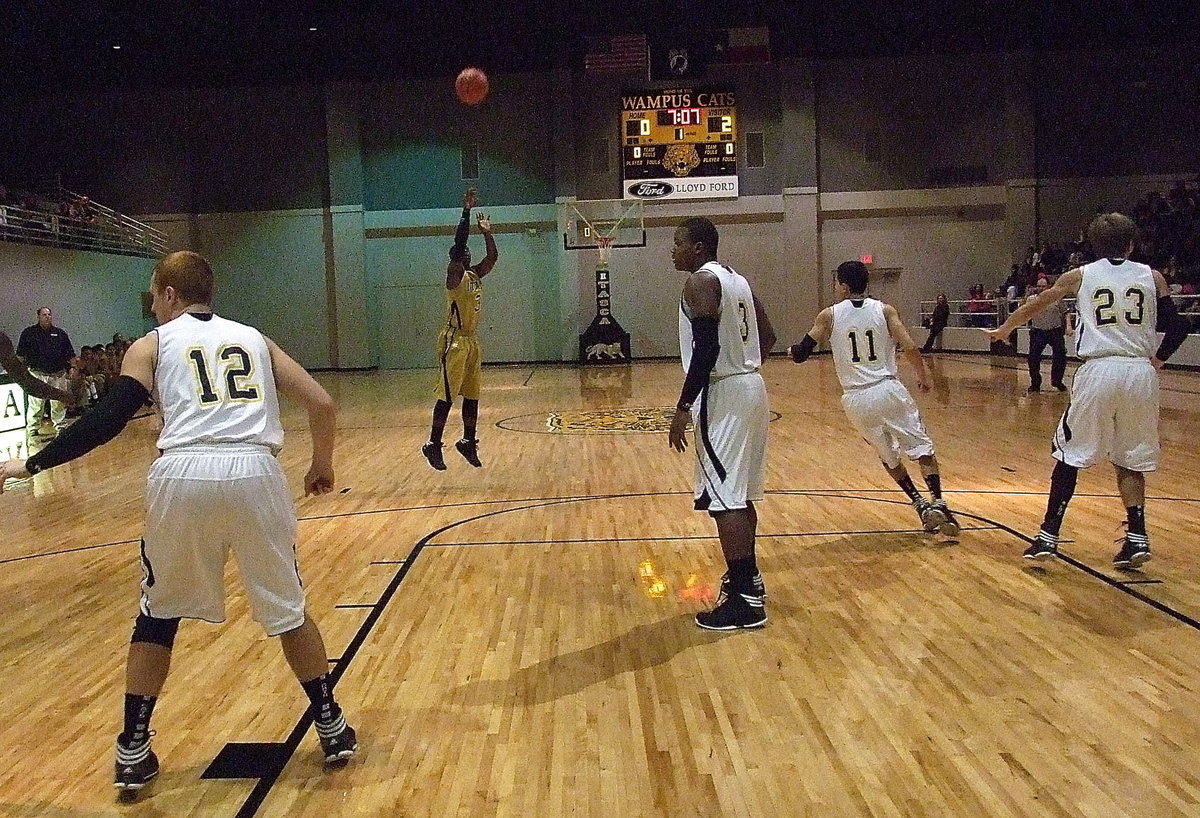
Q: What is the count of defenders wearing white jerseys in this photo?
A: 4